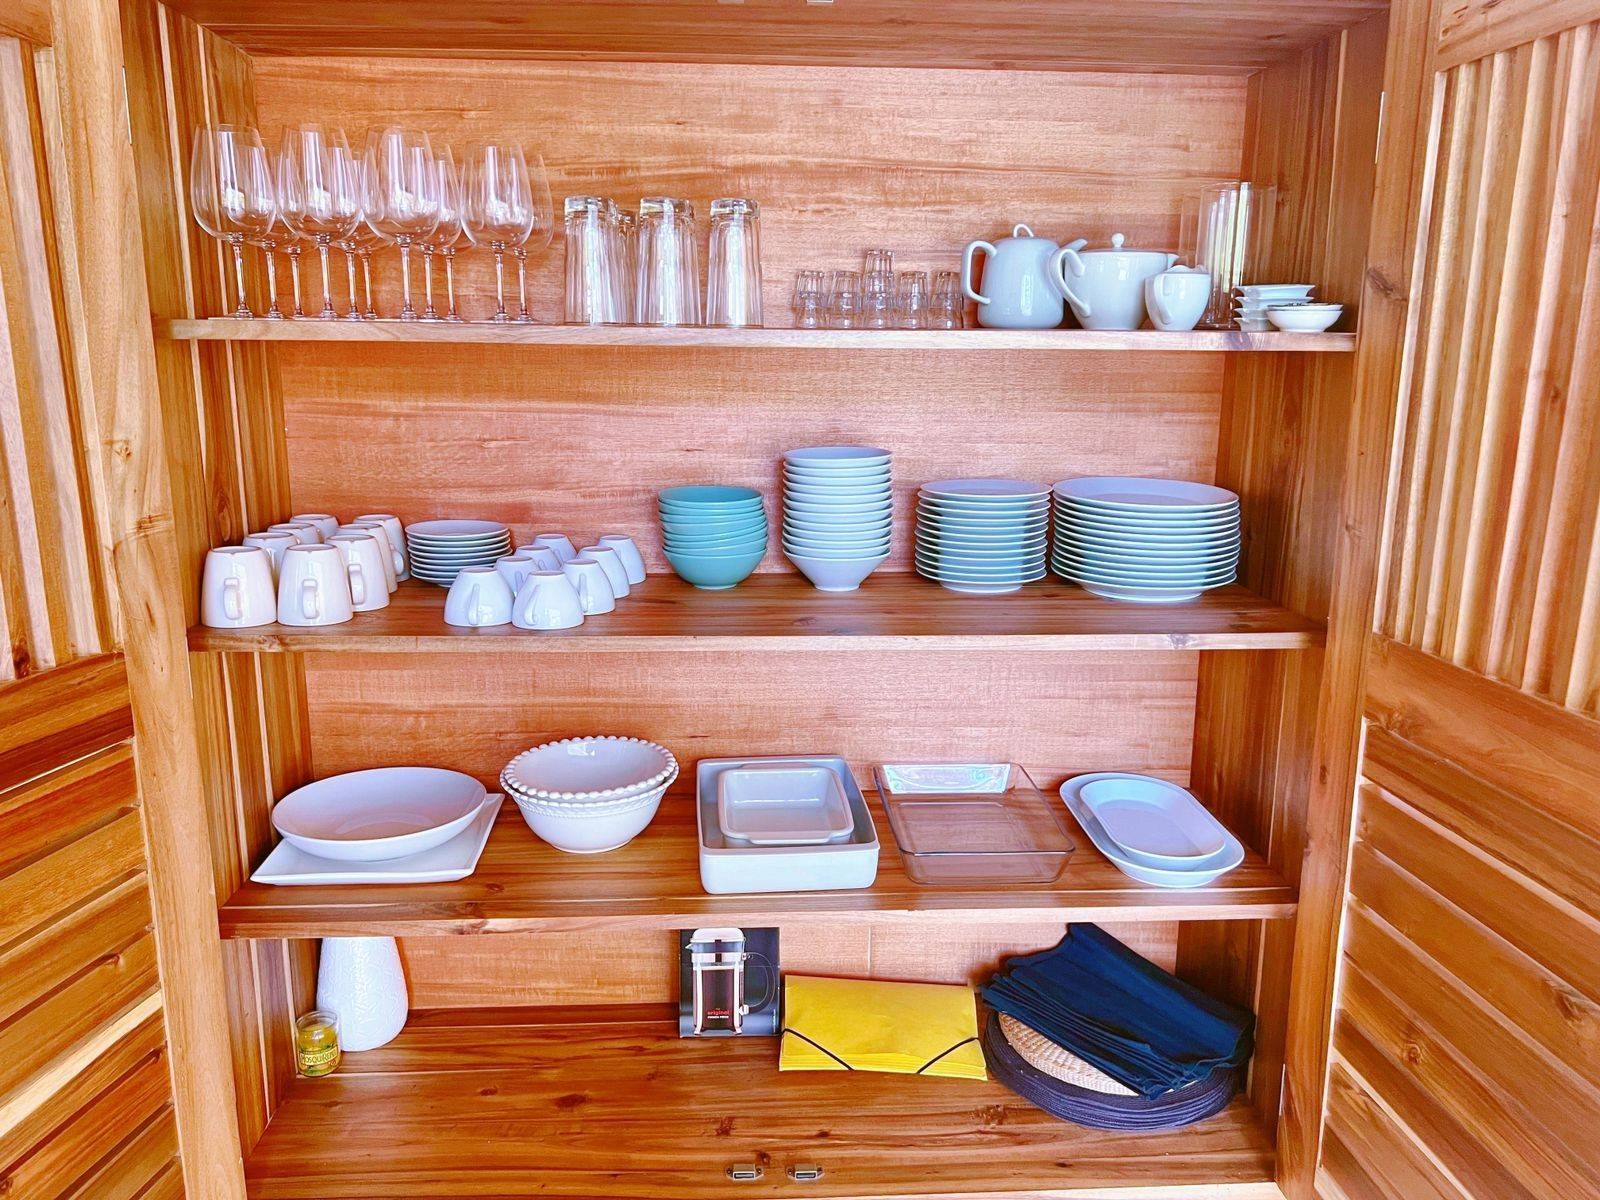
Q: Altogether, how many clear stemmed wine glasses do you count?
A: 11